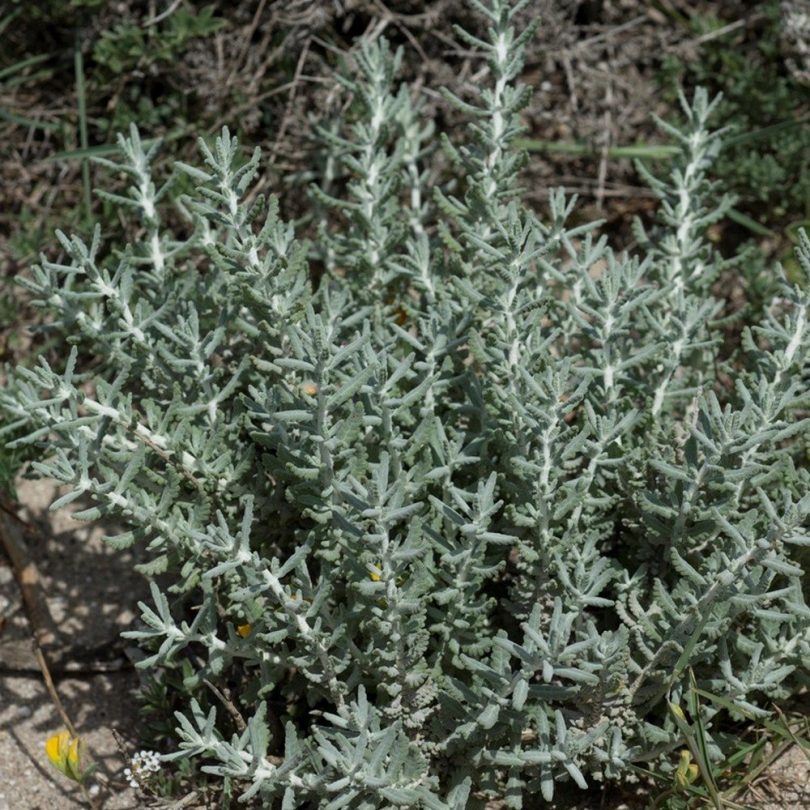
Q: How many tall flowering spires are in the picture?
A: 0